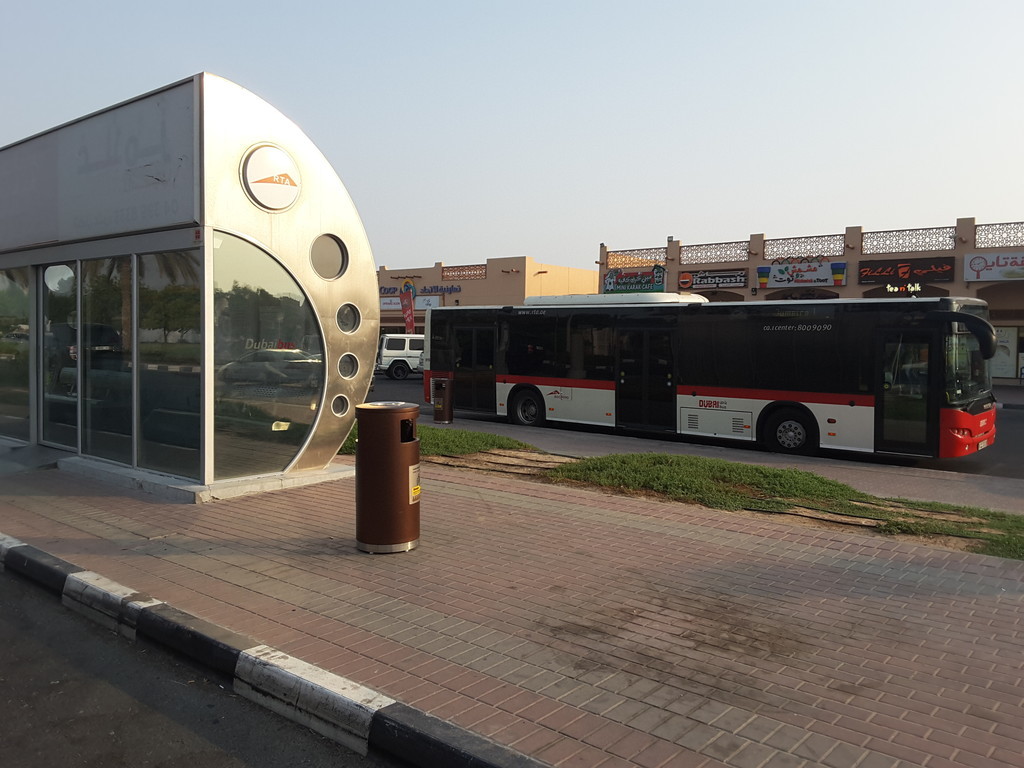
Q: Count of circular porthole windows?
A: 4